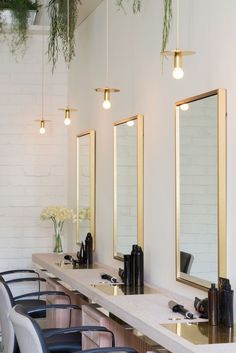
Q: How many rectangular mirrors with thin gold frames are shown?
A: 3